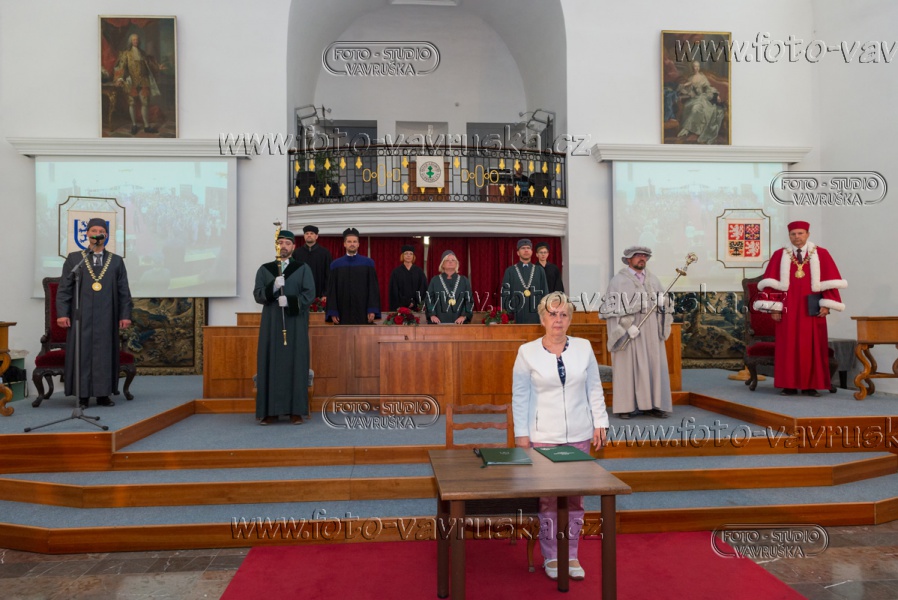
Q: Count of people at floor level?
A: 1